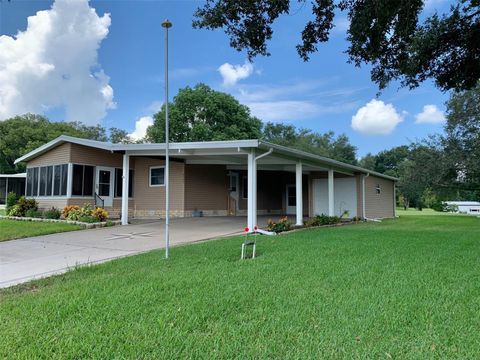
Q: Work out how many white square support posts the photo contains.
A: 4